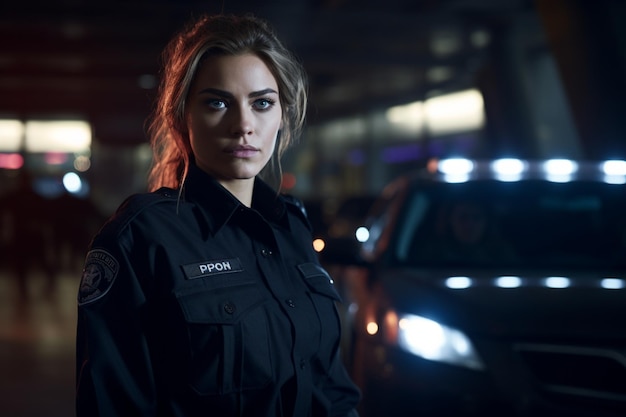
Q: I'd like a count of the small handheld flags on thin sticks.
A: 0